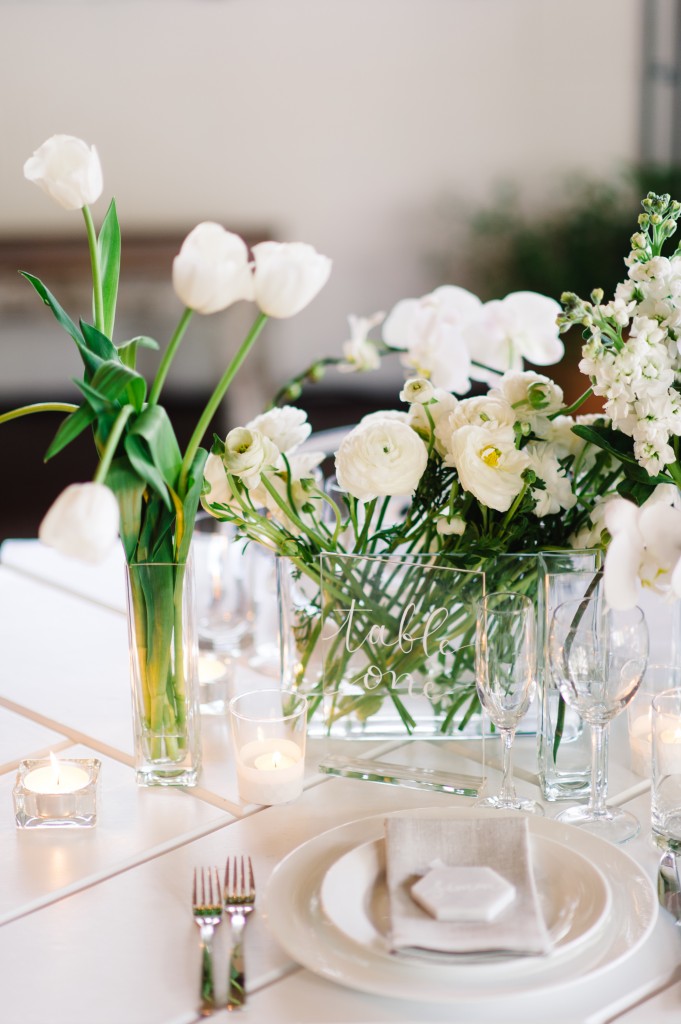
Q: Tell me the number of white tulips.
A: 4